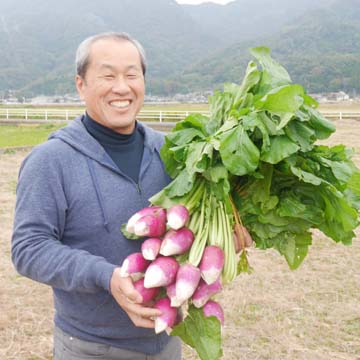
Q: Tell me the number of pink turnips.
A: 14